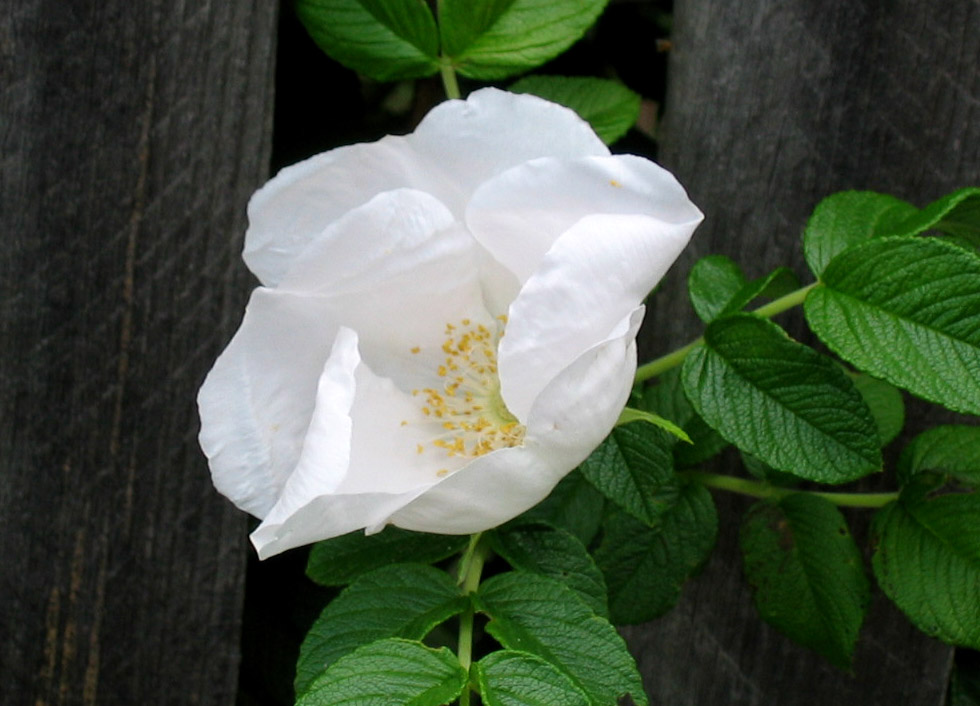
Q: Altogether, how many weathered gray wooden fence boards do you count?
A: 2